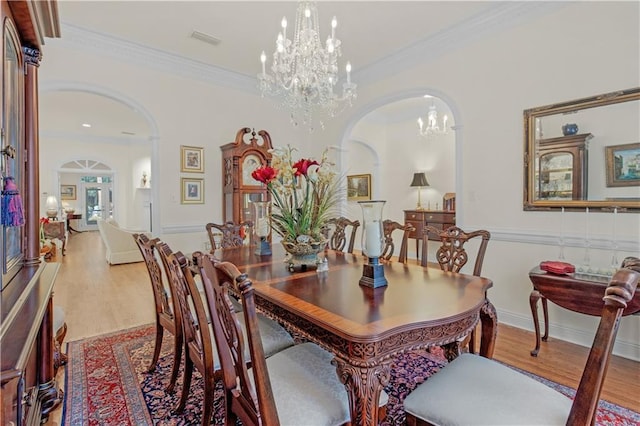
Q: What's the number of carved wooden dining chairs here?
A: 8